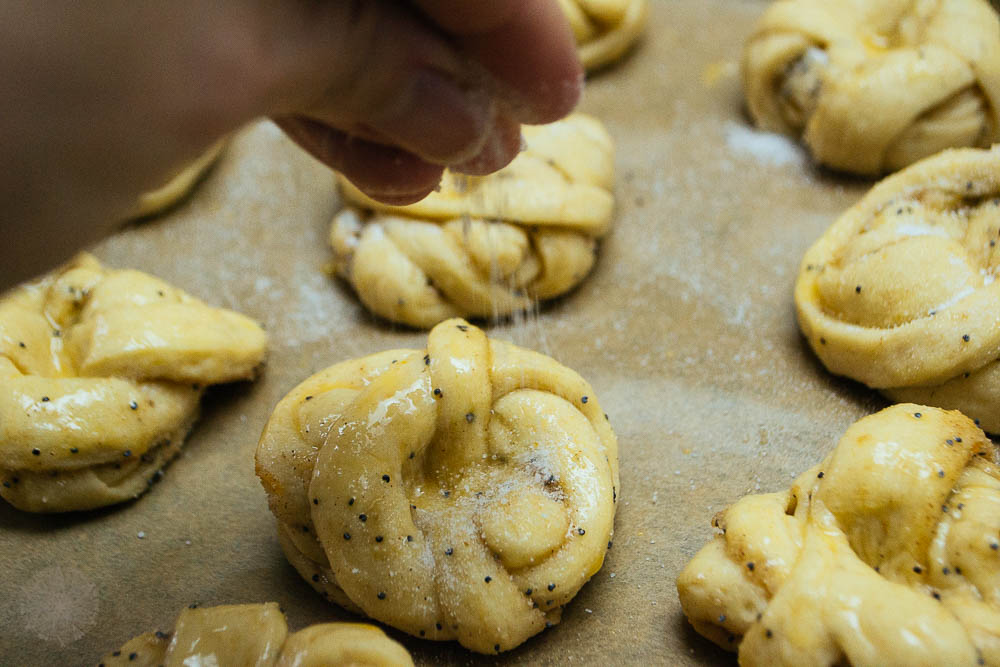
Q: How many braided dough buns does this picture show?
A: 9